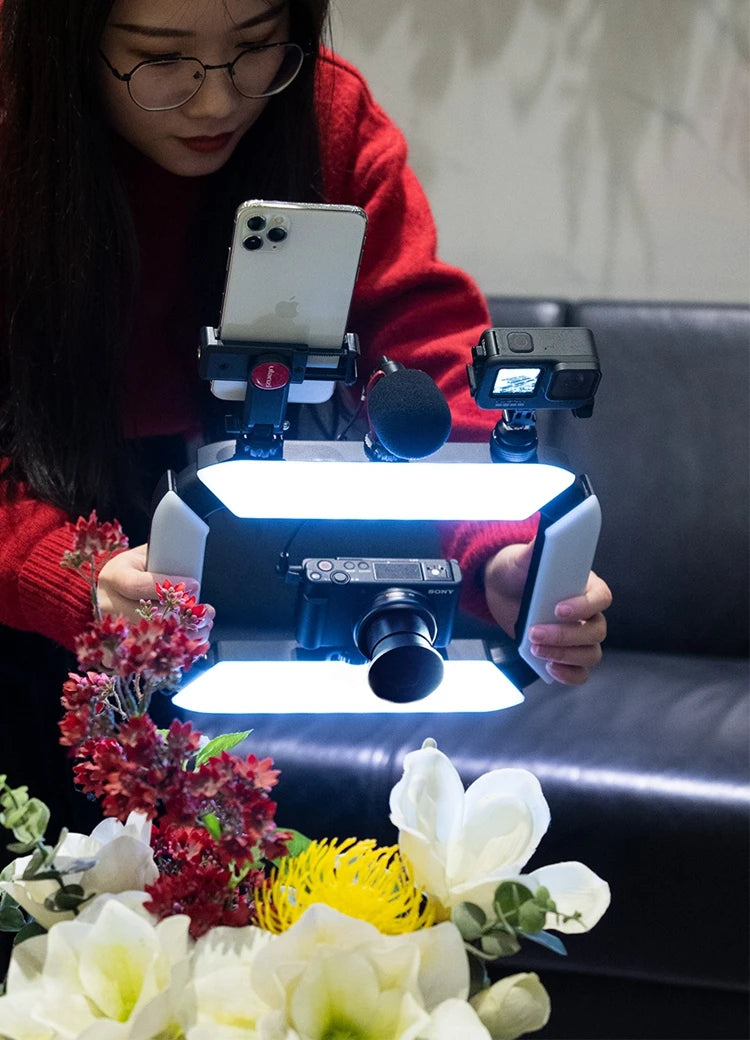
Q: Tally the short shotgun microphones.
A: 1